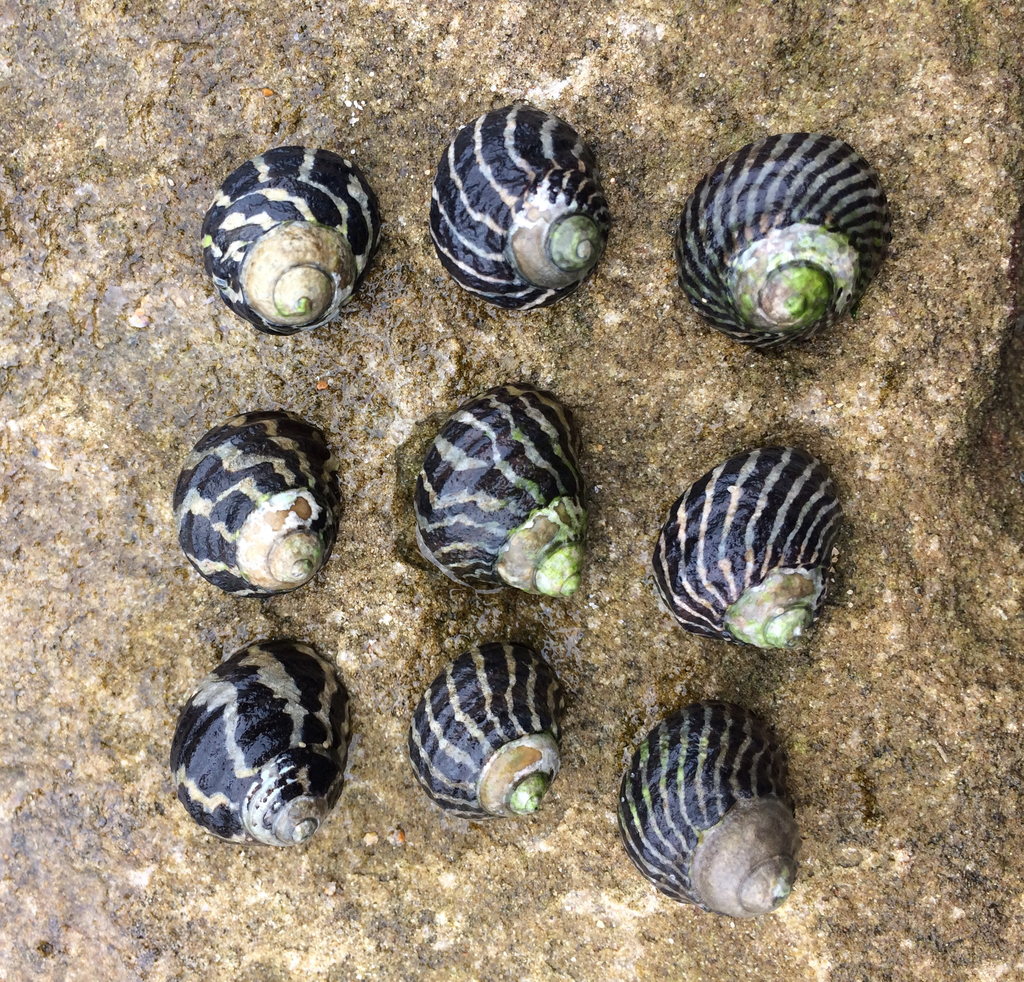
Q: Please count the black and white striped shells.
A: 9